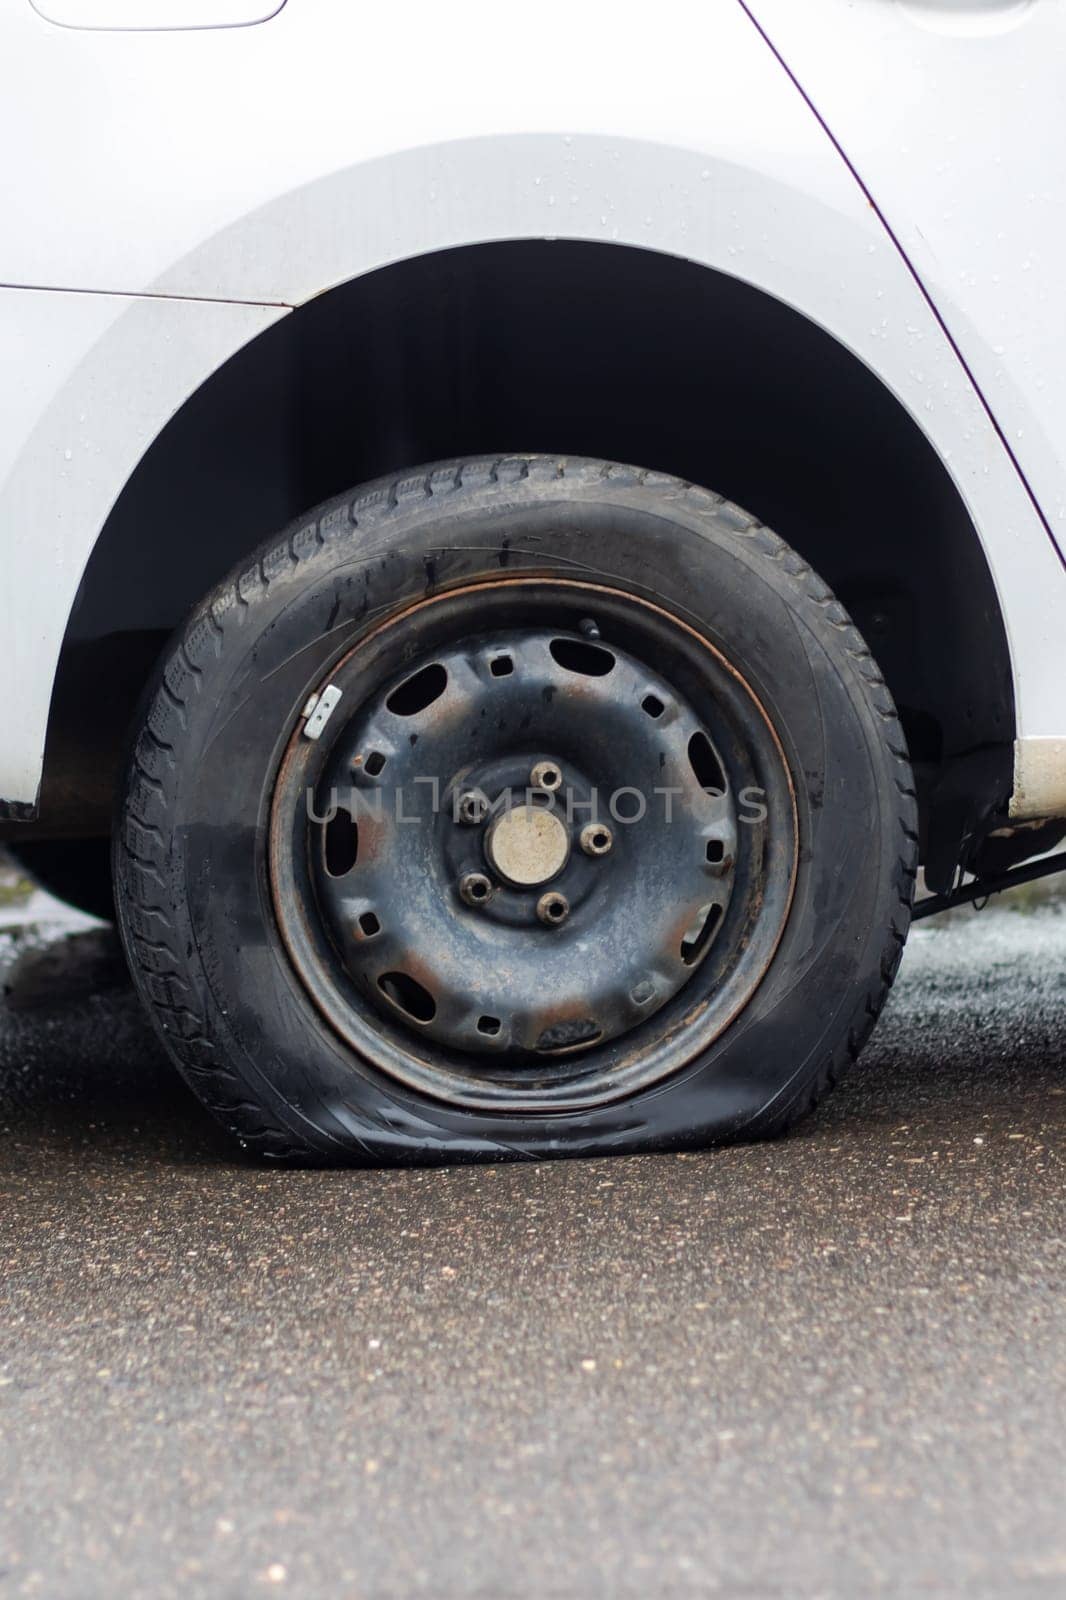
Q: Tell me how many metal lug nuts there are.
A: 5